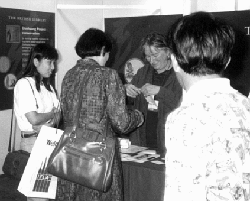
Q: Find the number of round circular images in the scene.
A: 3